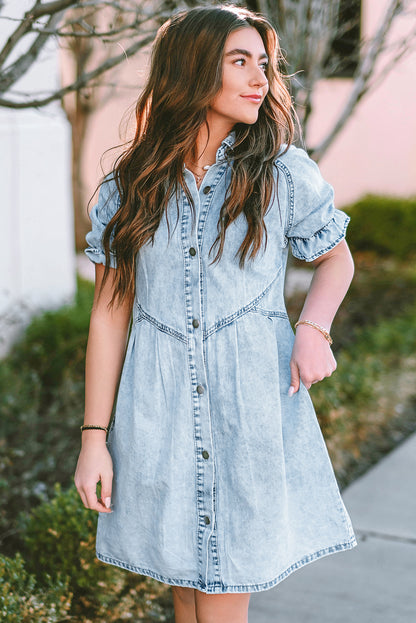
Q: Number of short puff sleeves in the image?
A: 2